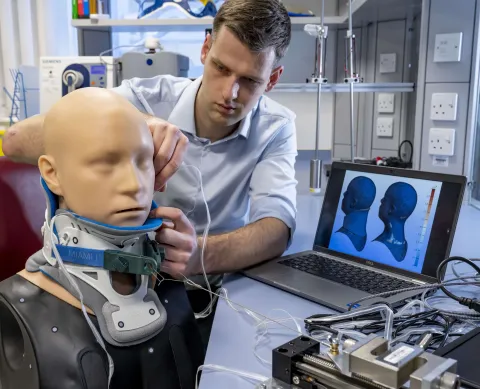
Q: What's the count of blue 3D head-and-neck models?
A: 2